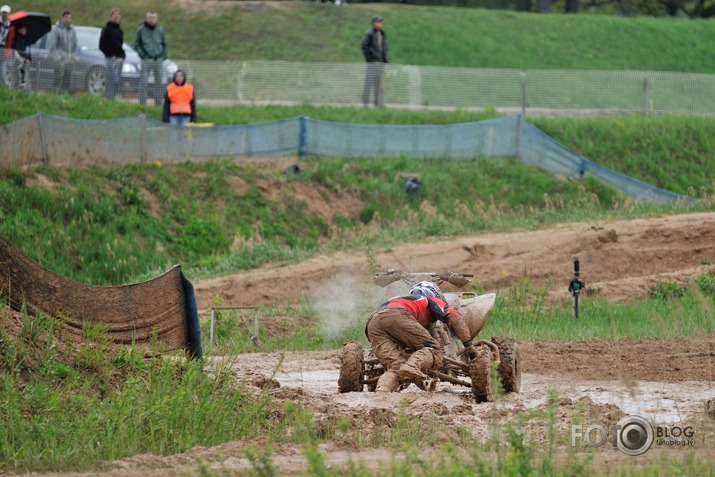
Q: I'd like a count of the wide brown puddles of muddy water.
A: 1